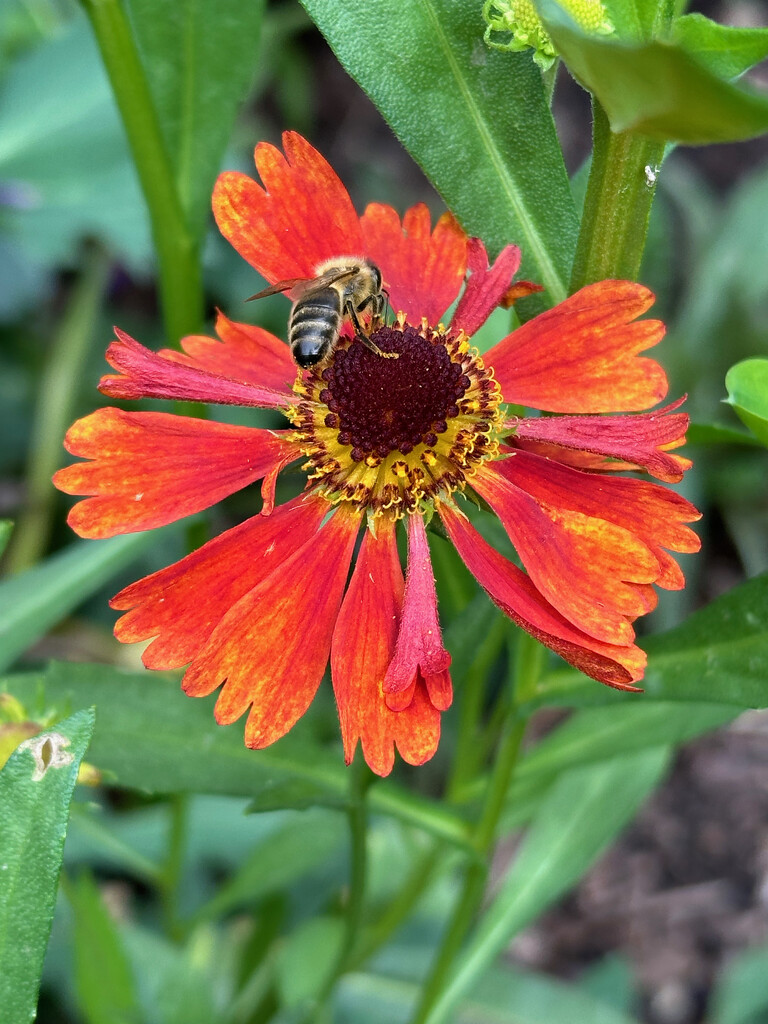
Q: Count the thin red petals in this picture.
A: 4